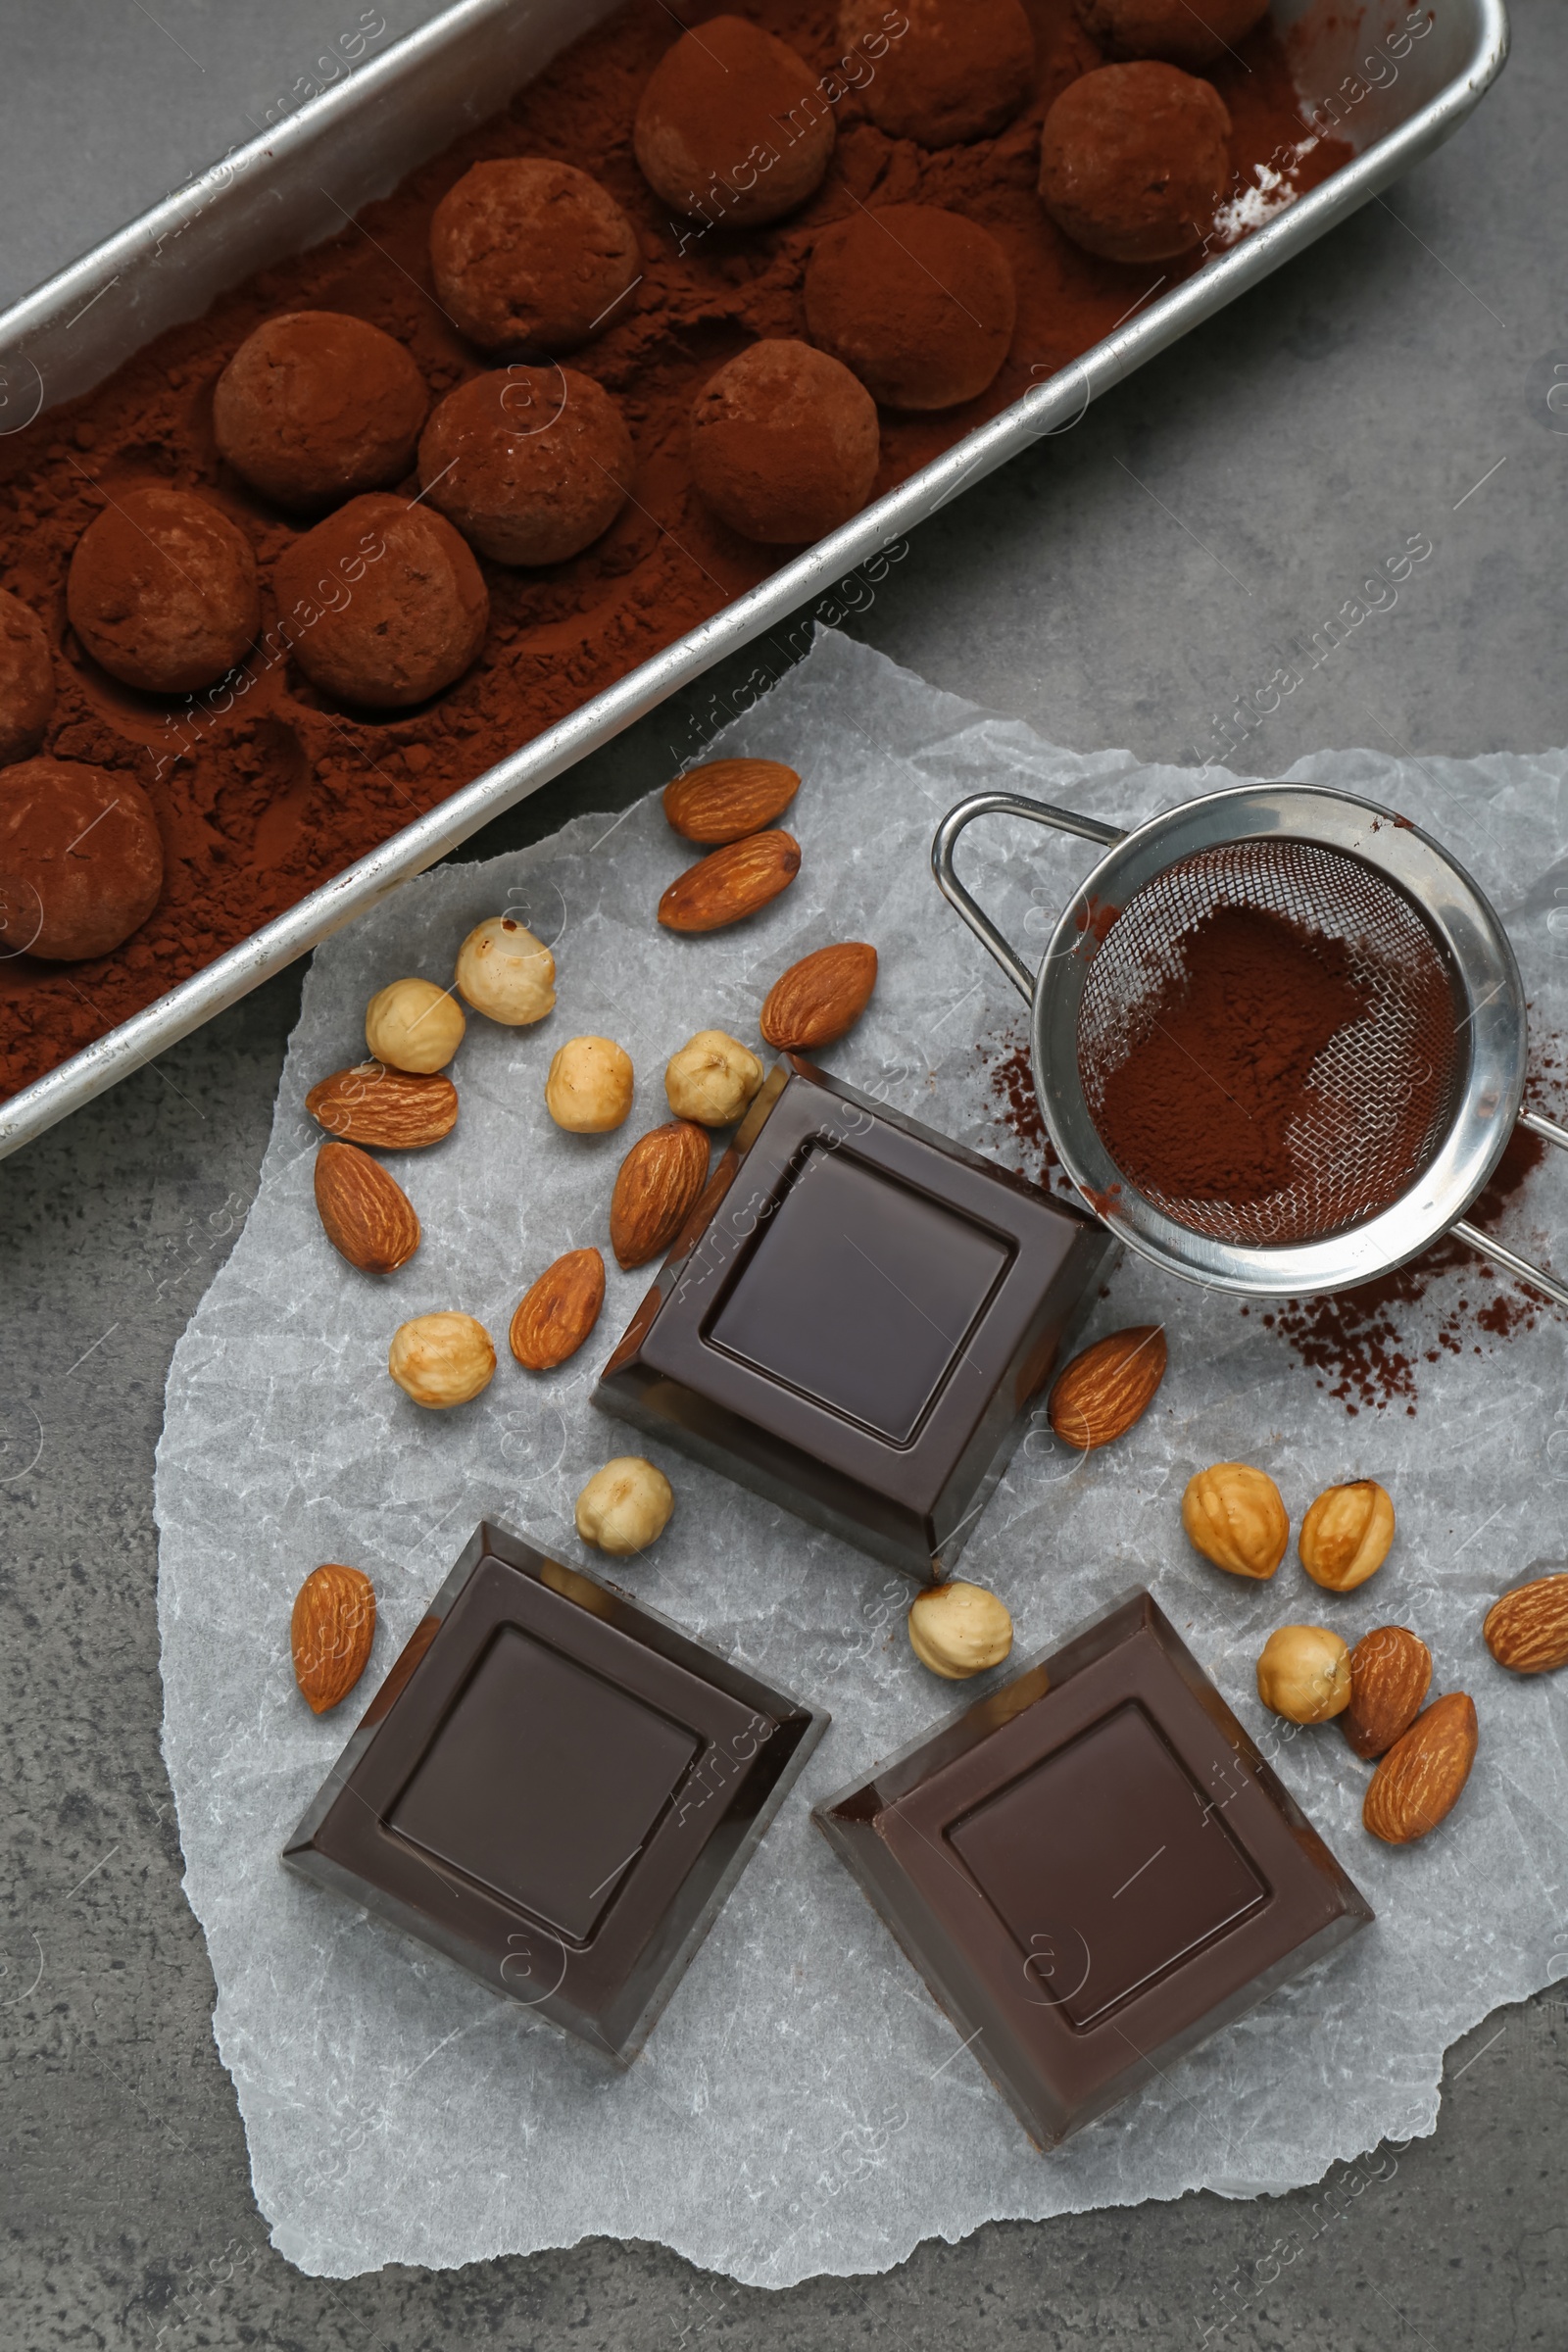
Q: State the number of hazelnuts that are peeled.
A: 10